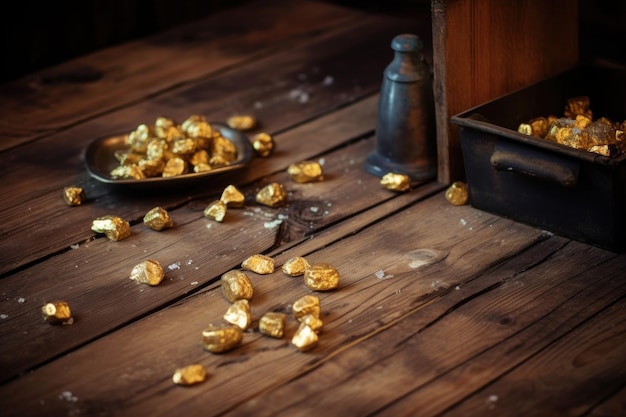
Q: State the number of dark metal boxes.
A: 1